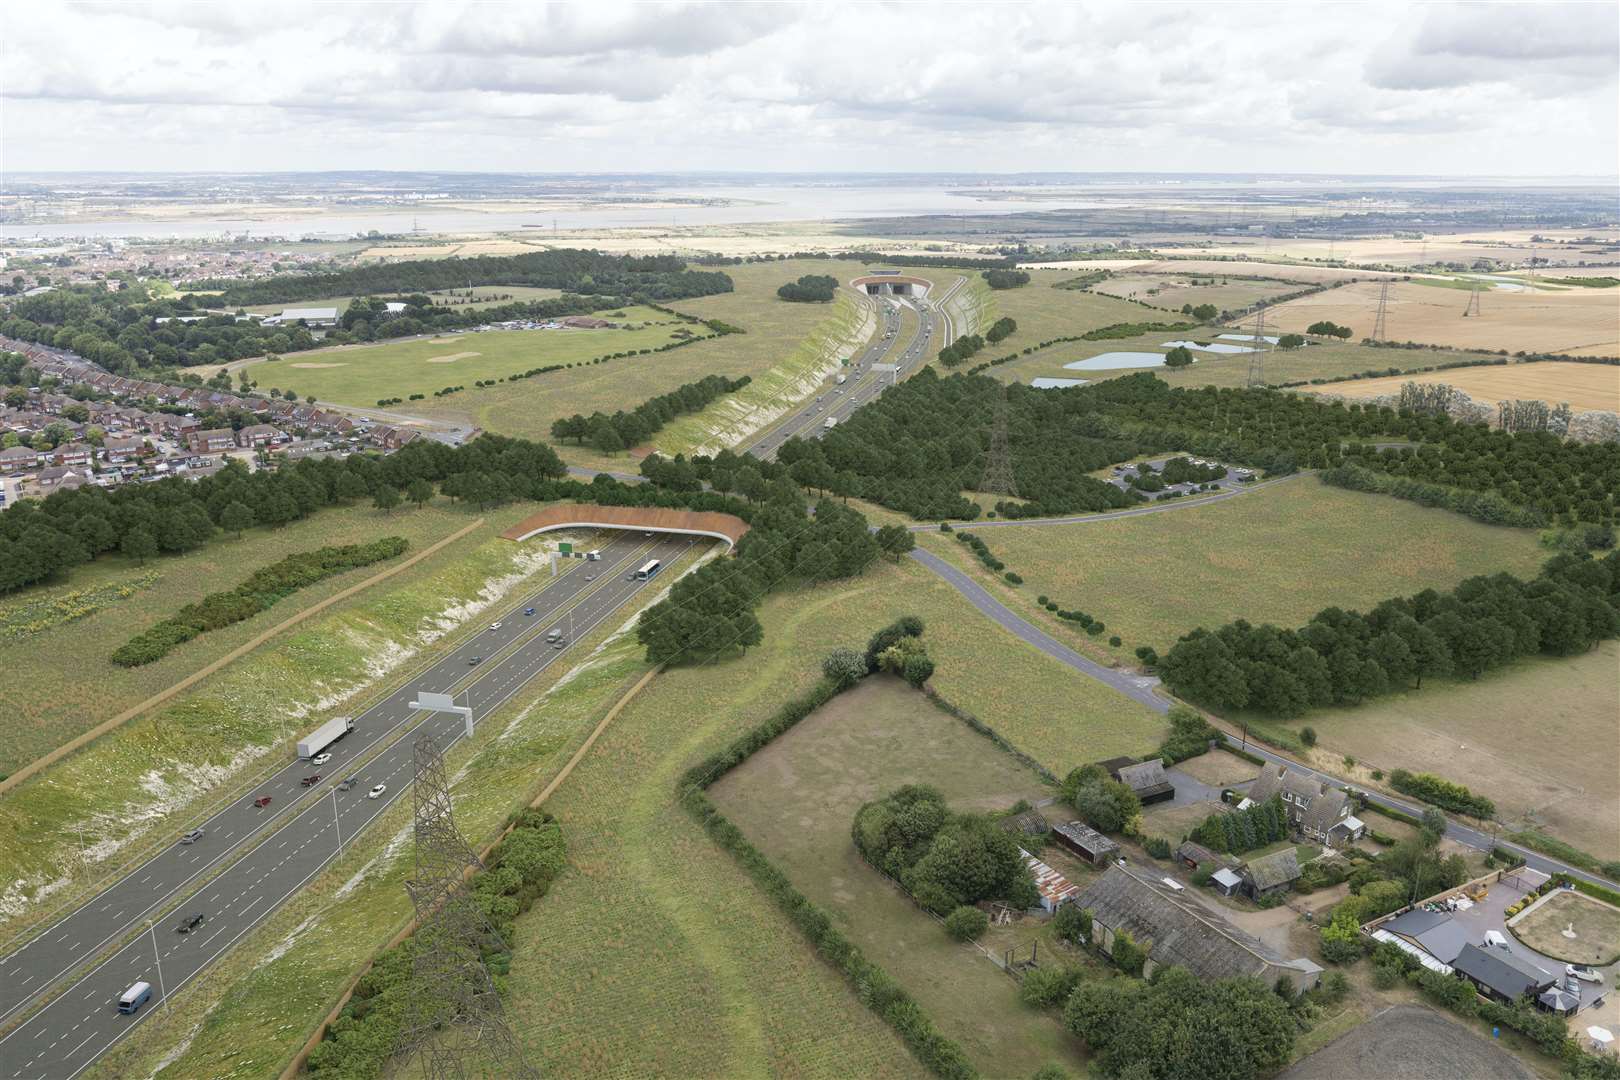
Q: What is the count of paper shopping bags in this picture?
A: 0